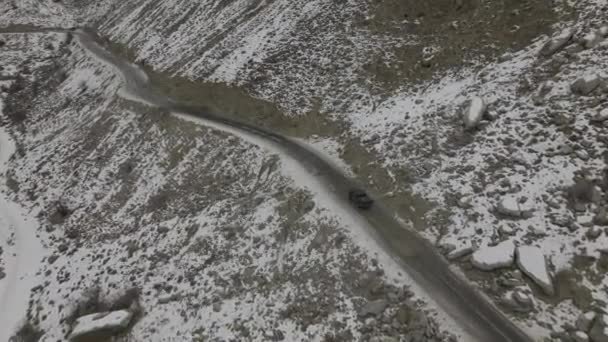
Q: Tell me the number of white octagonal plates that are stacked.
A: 0